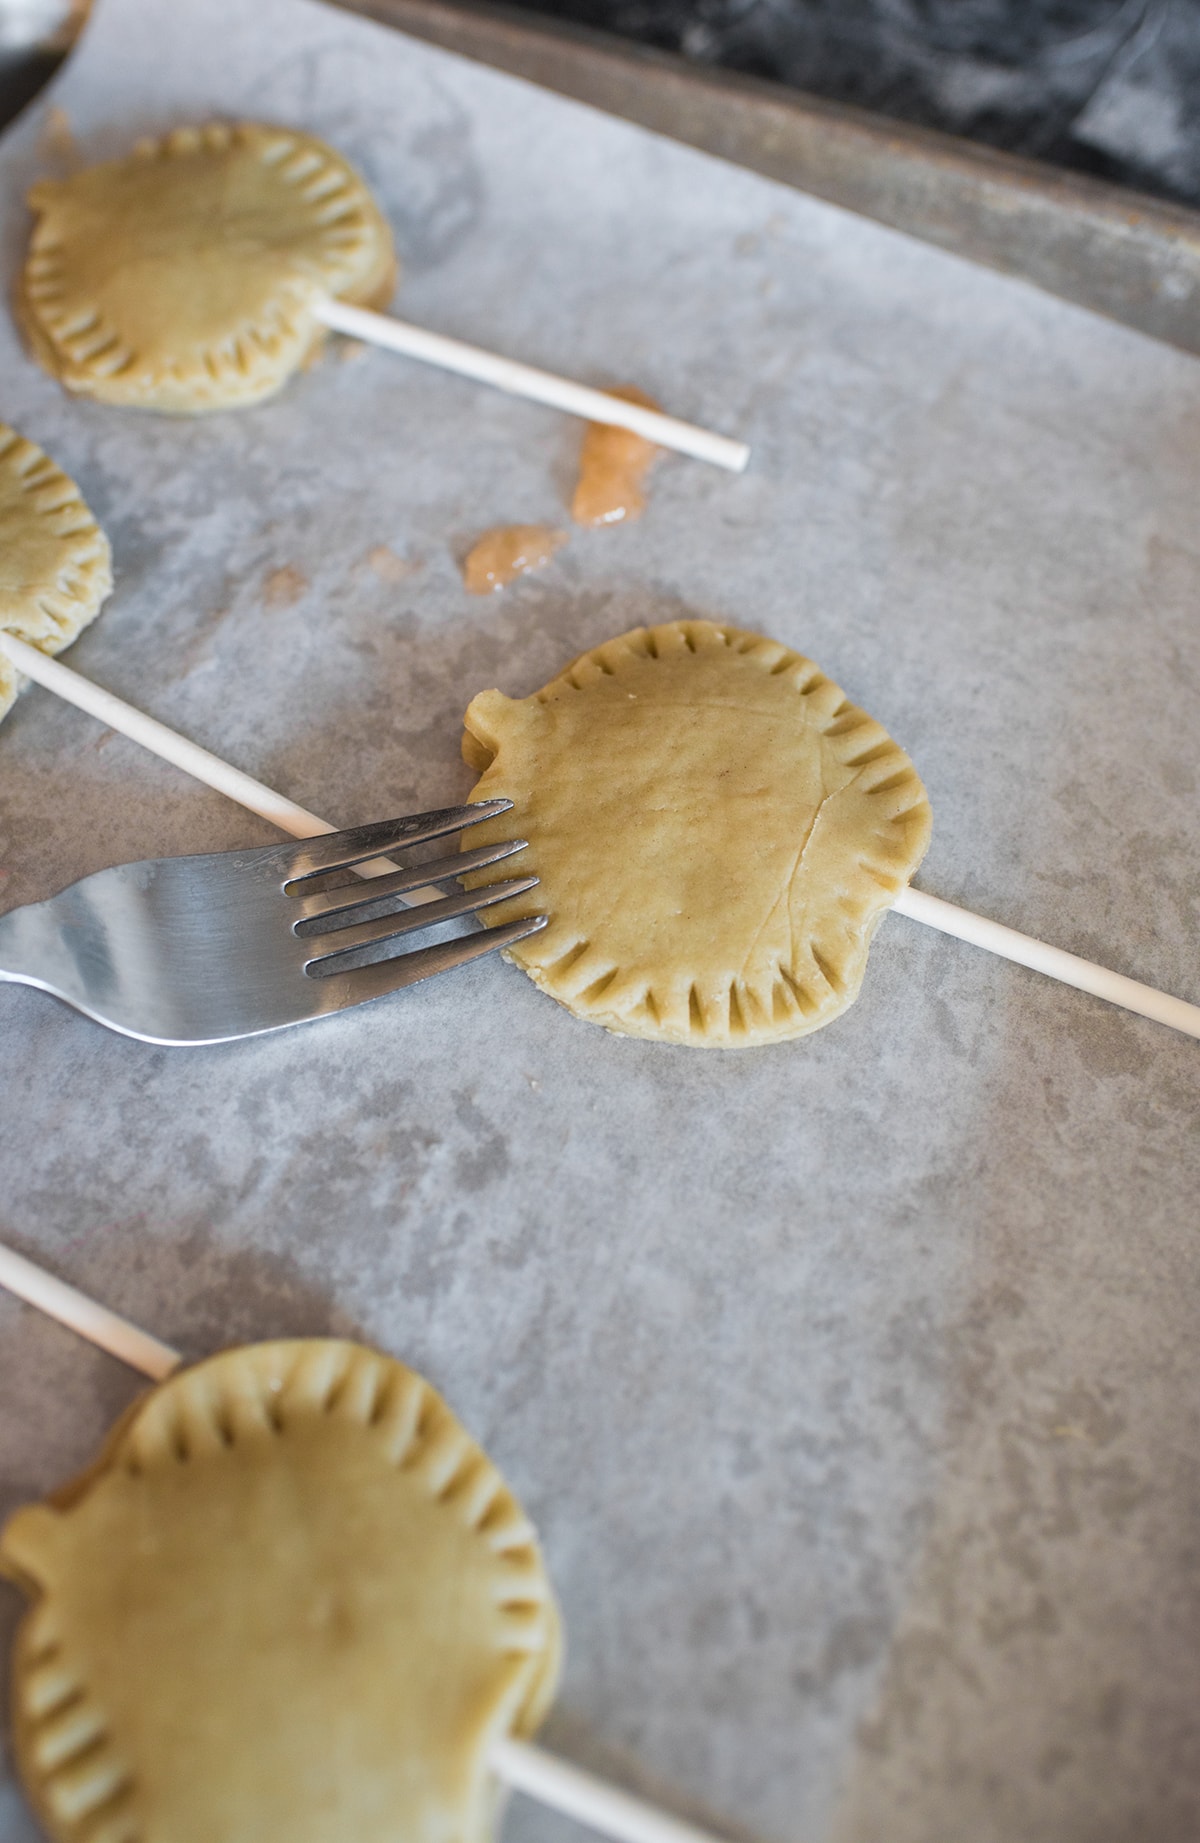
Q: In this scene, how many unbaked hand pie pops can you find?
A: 4